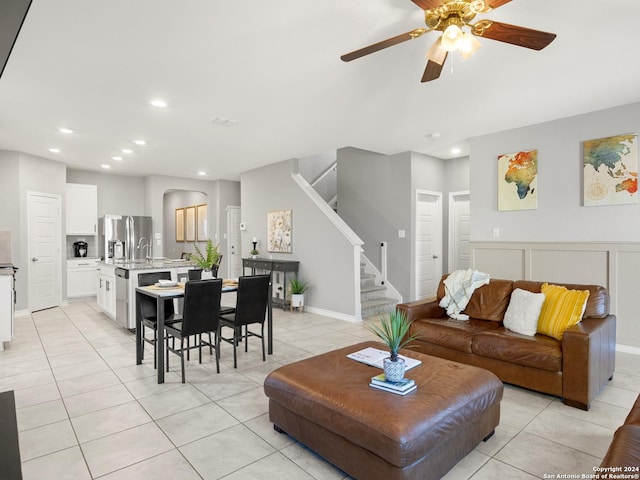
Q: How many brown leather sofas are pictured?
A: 2